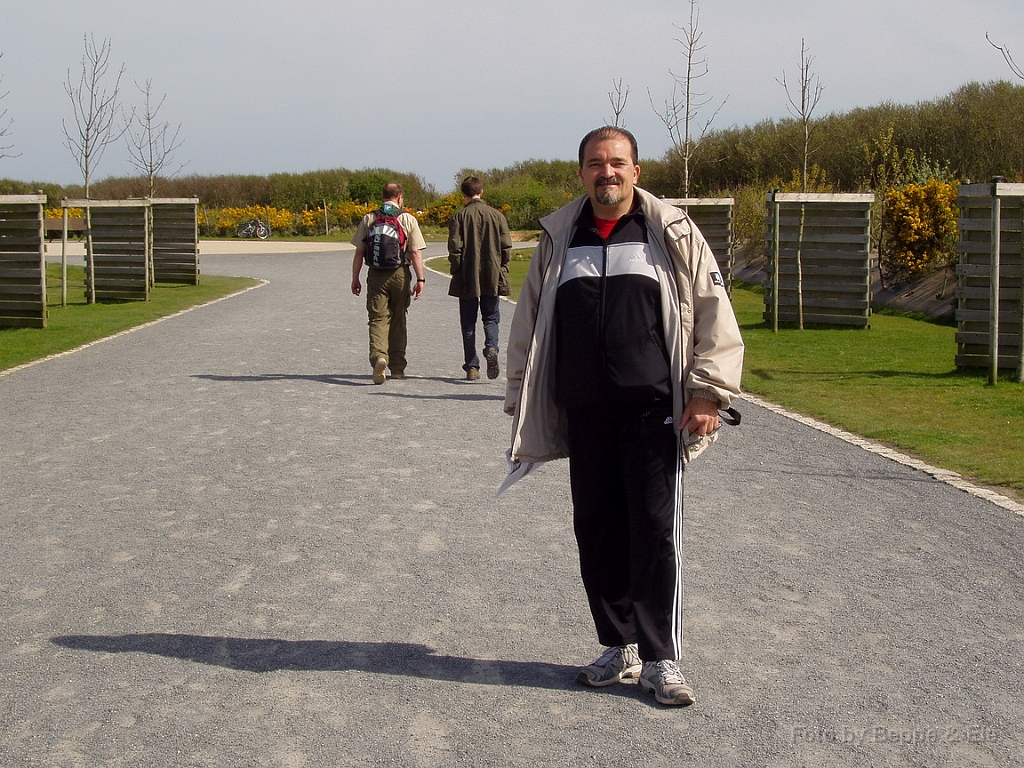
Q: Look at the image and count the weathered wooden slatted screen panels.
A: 6